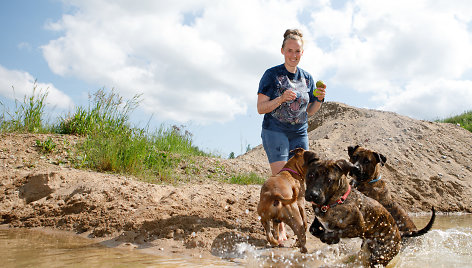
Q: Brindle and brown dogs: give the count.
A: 3